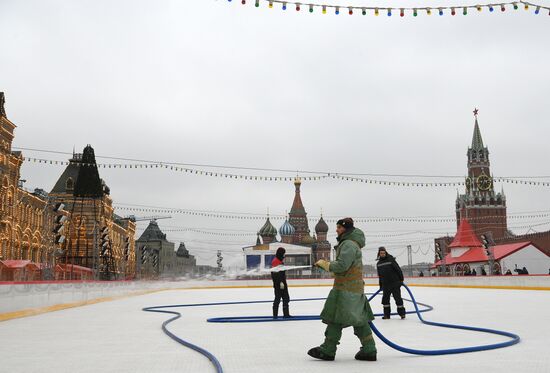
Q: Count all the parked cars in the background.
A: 0